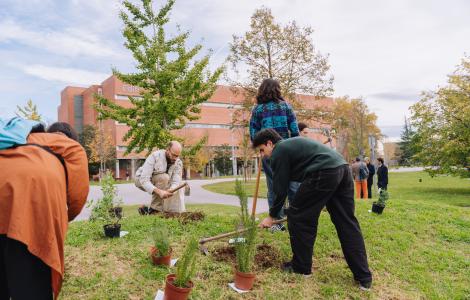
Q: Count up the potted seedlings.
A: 6